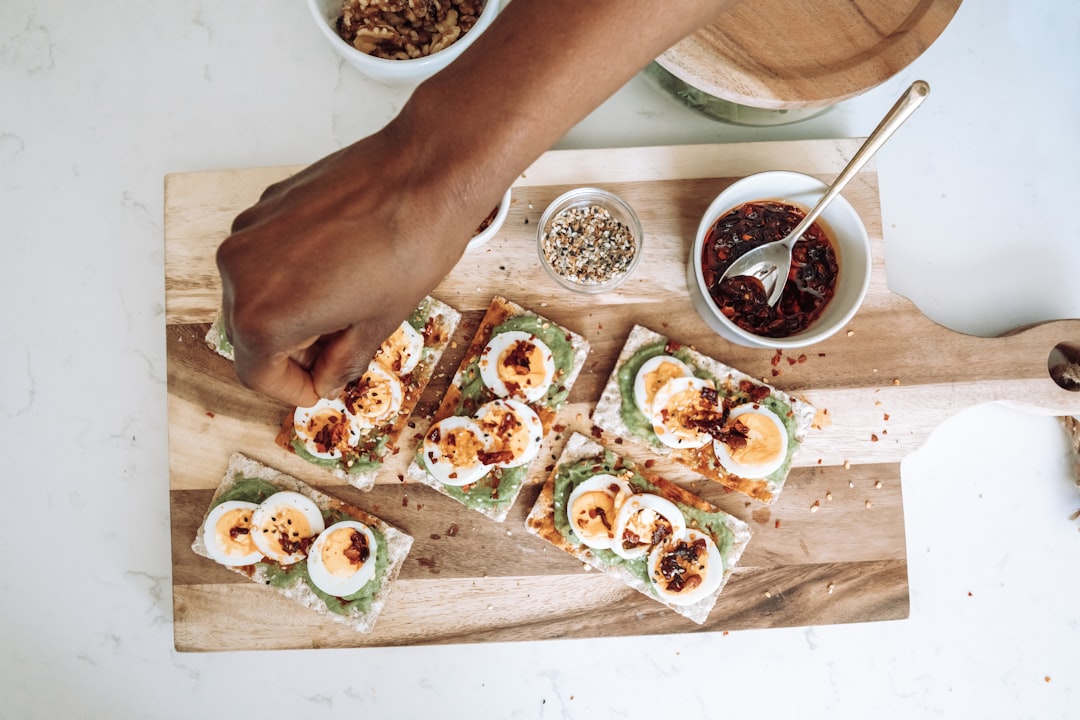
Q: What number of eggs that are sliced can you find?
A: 15